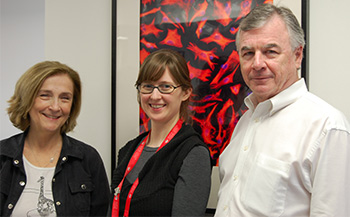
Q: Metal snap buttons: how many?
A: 7